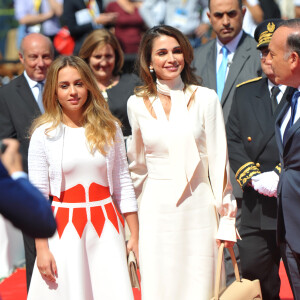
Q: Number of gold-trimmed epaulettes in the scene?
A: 1